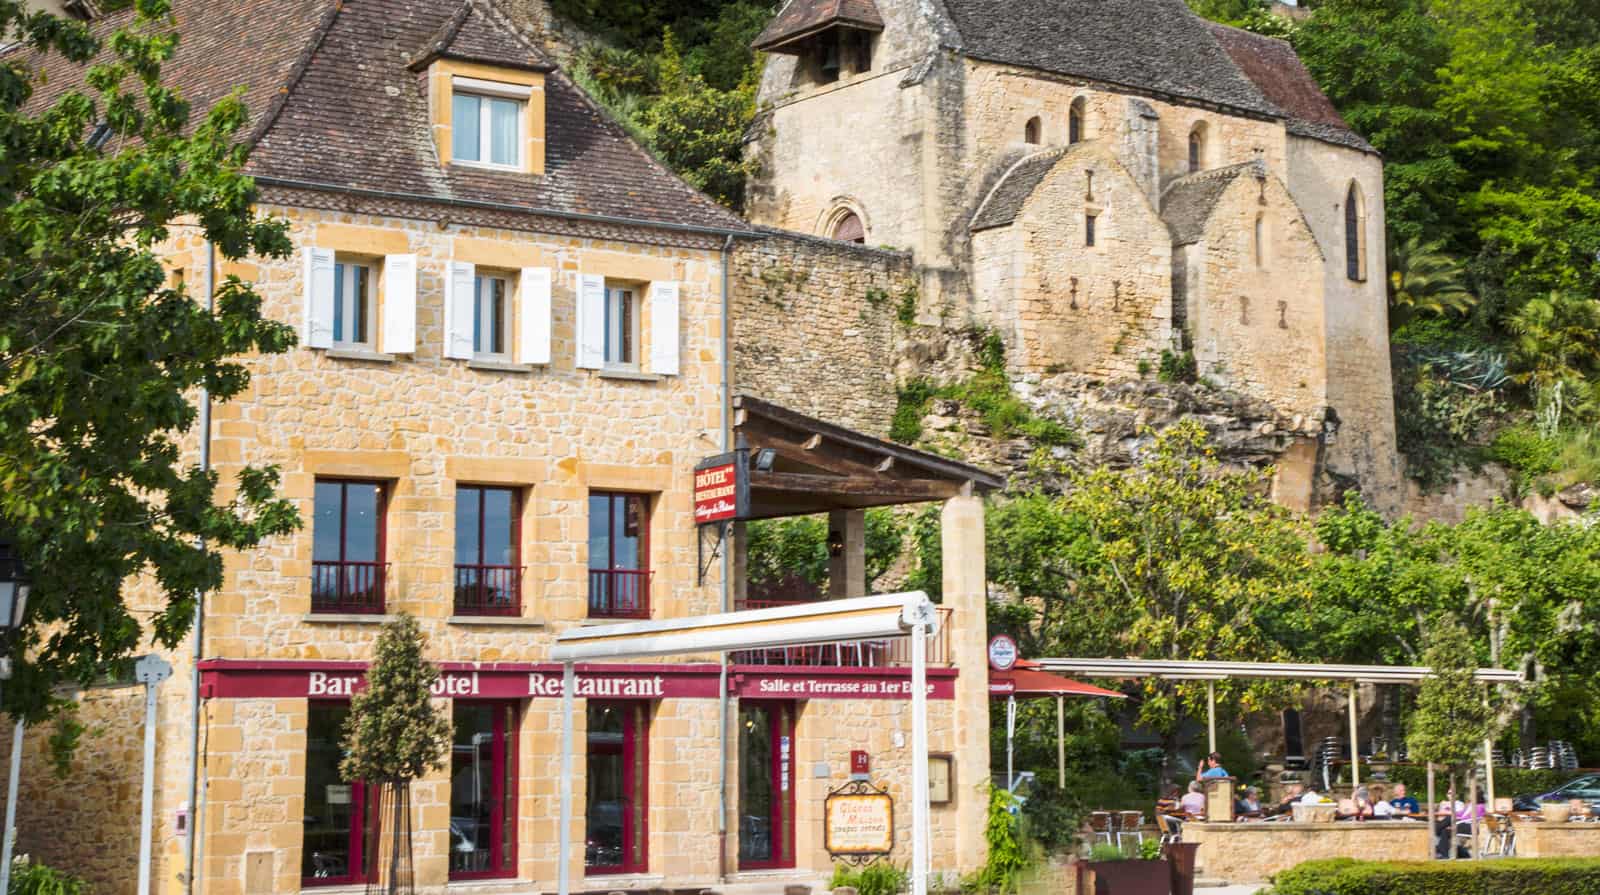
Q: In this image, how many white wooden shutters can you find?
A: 6